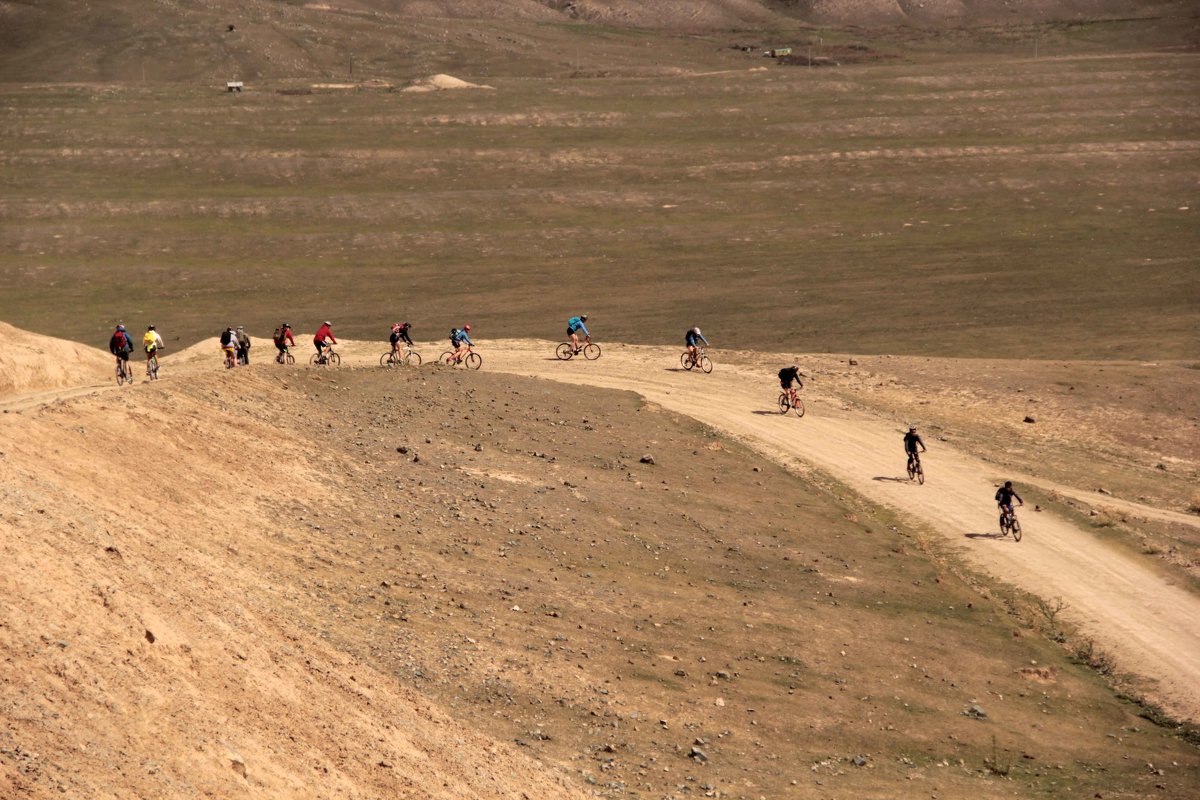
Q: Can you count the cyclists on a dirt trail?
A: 13